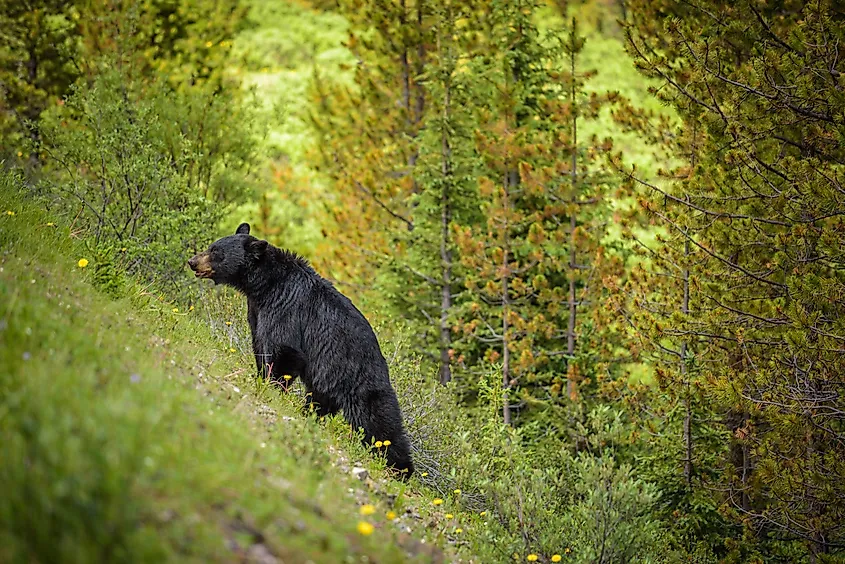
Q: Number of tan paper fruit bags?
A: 0